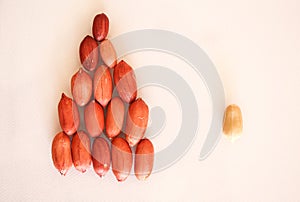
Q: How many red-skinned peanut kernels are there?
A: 15